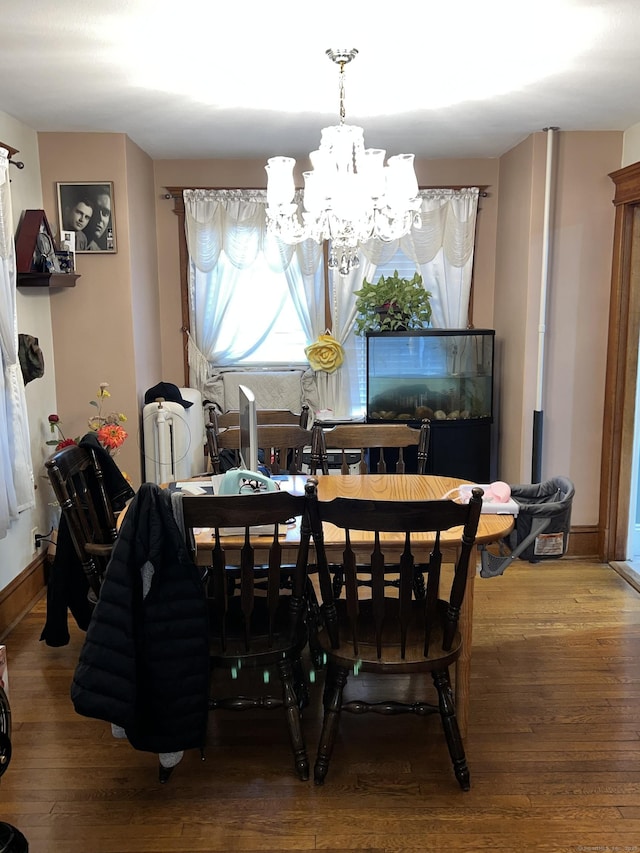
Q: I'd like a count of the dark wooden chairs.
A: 6